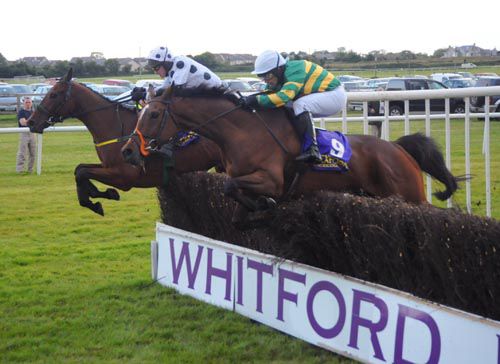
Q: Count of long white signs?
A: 1